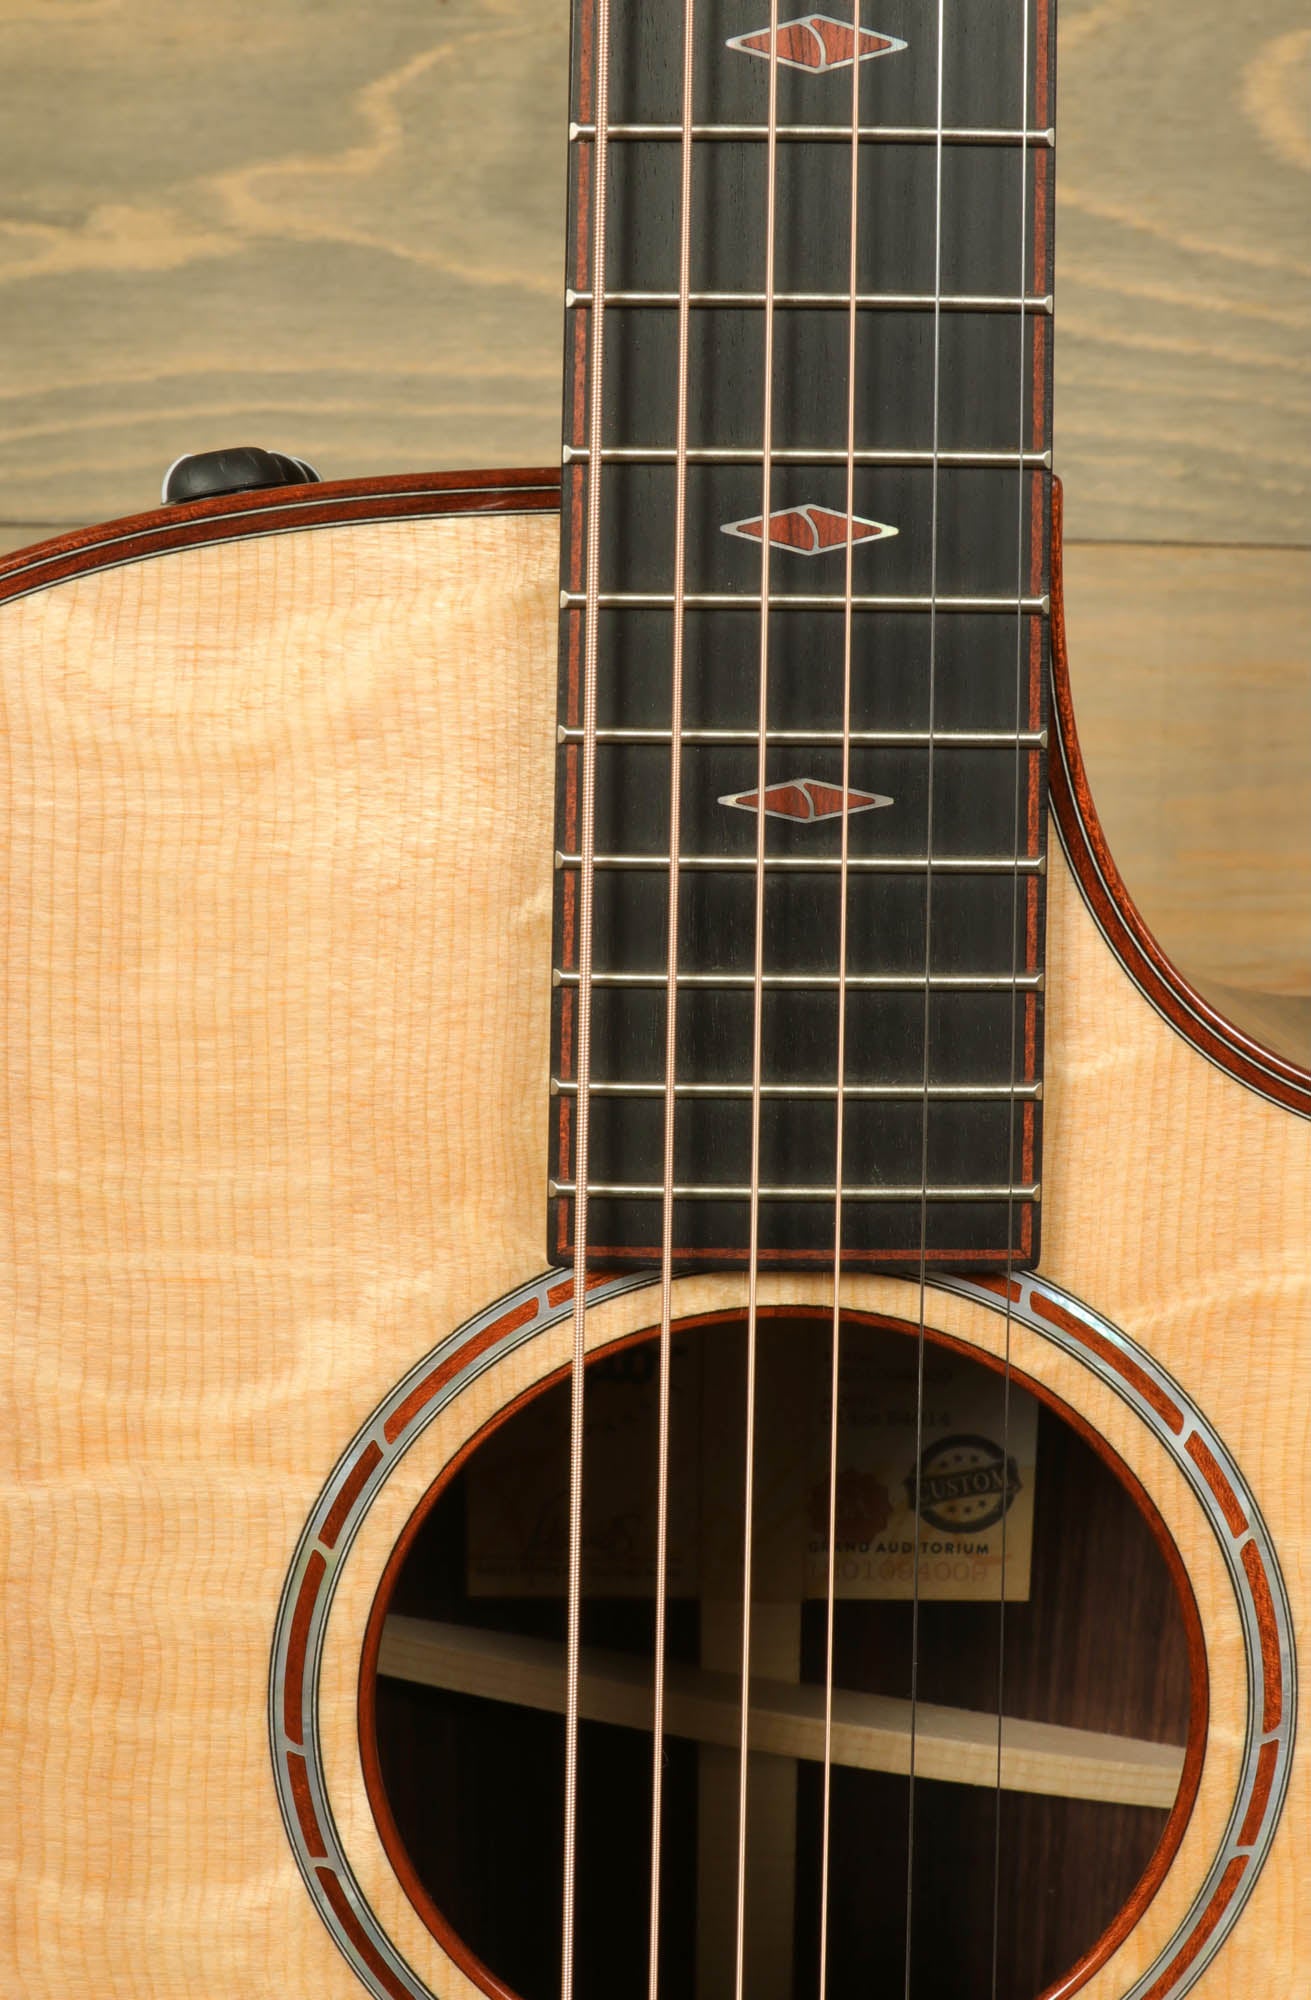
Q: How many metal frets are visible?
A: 9